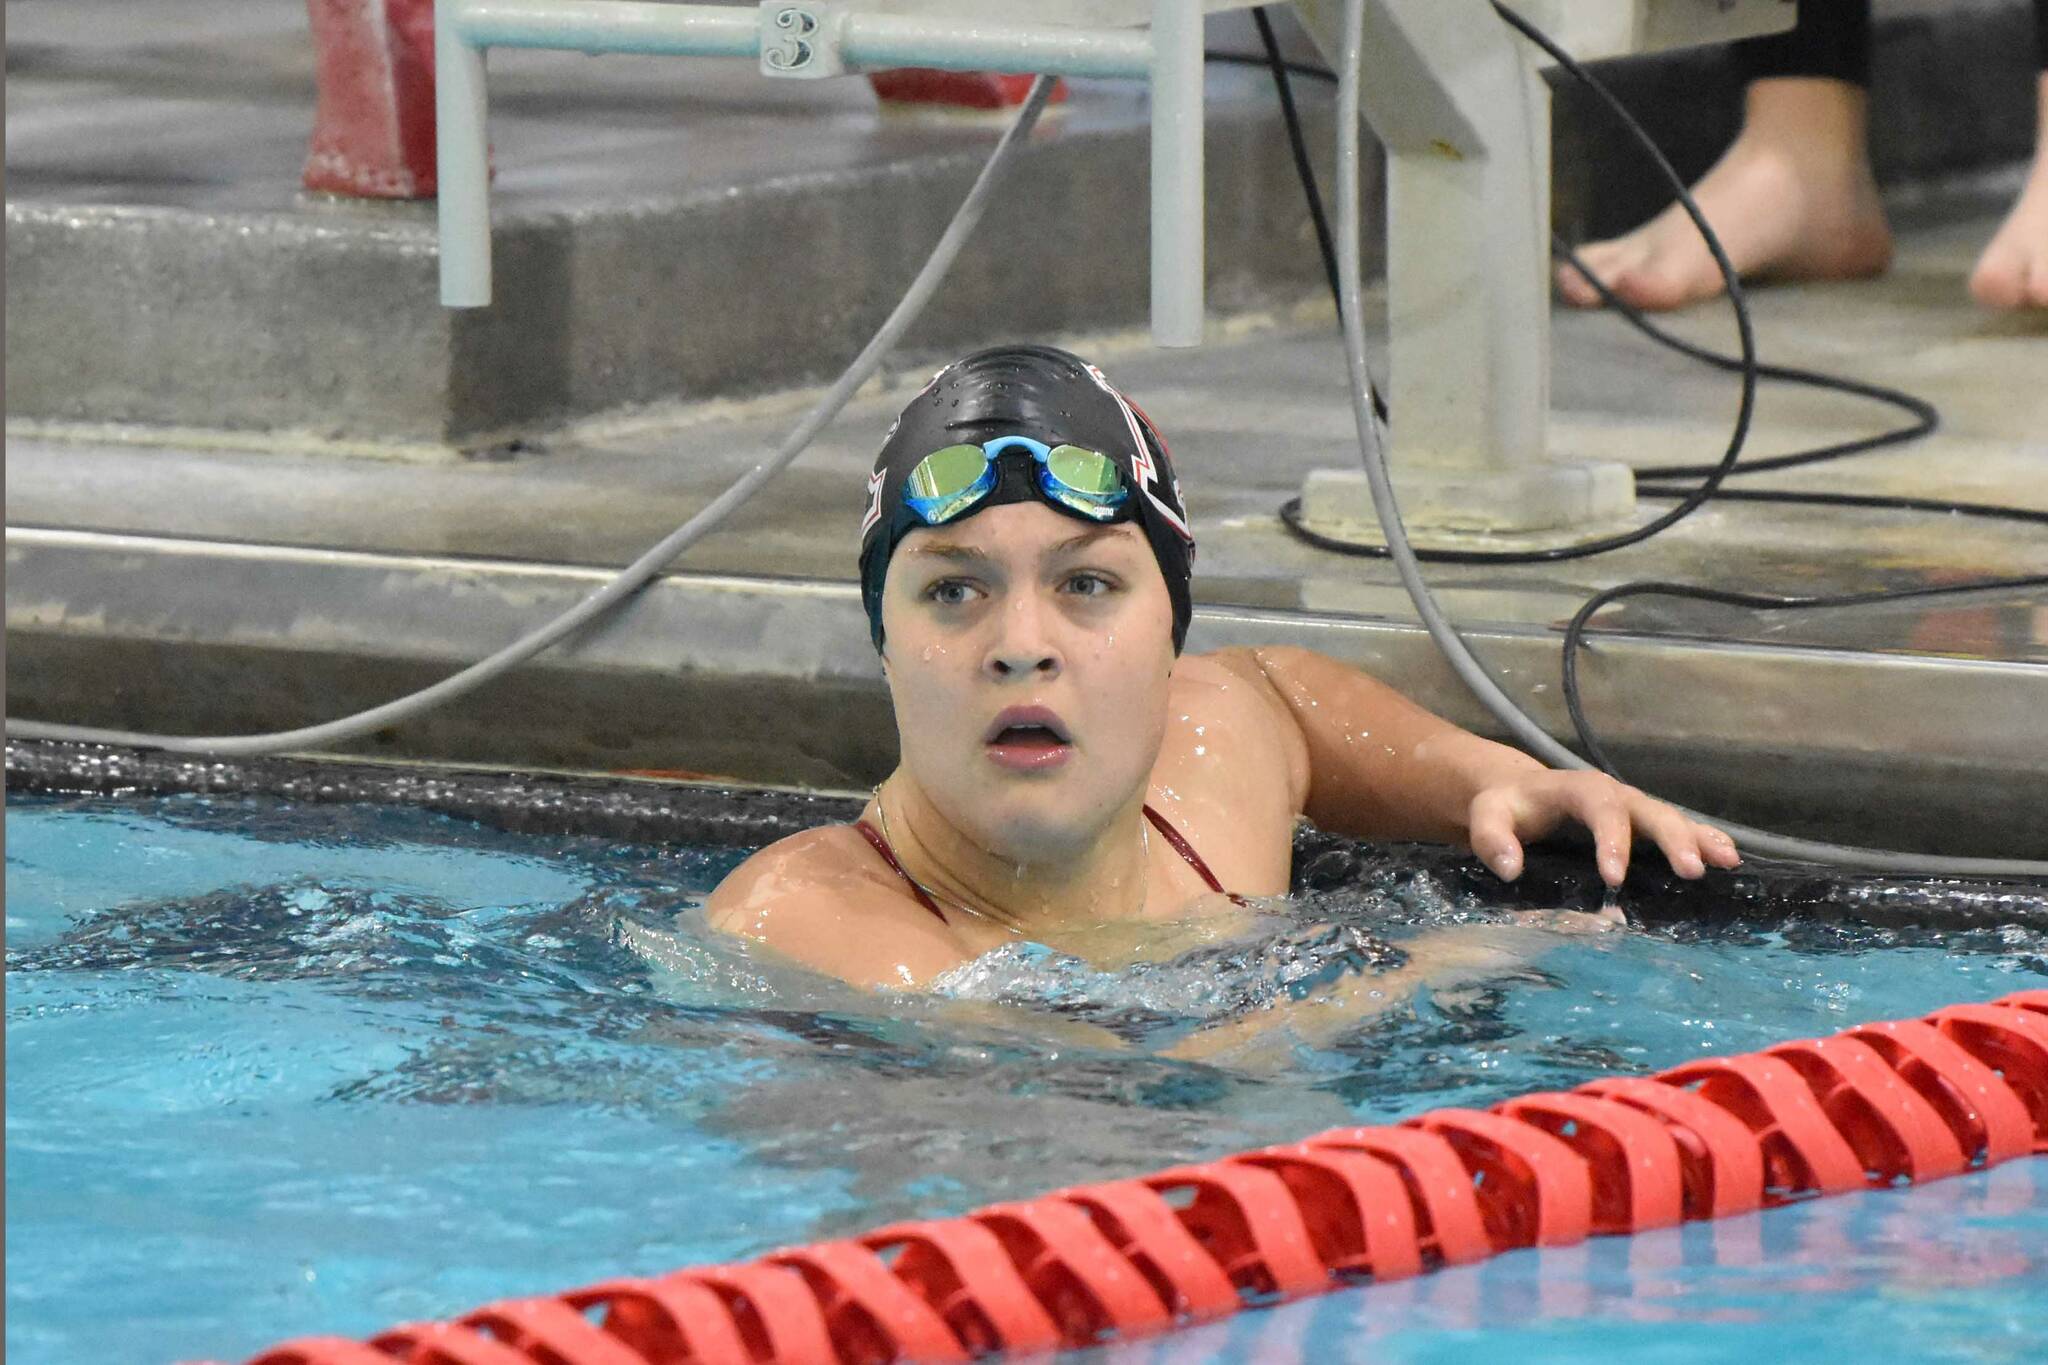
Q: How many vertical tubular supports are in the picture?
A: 2